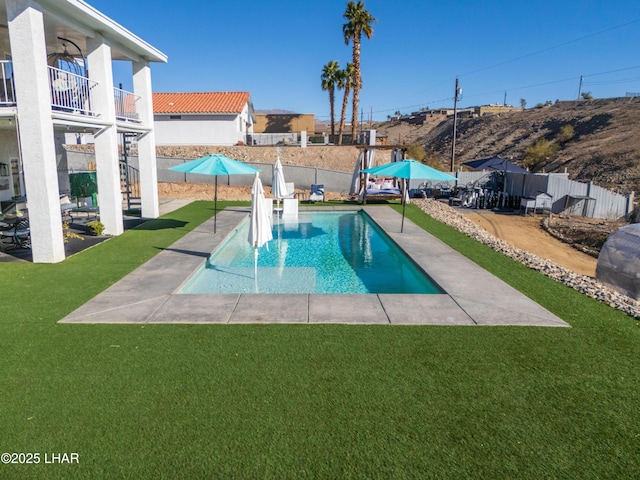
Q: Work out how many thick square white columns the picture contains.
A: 3